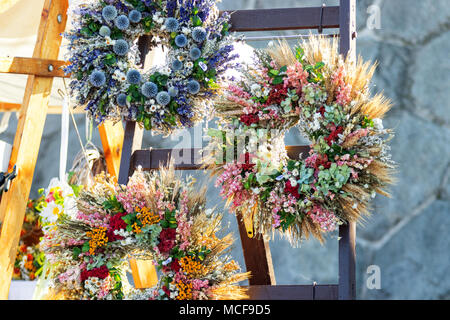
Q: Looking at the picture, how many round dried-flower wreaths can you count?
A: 3